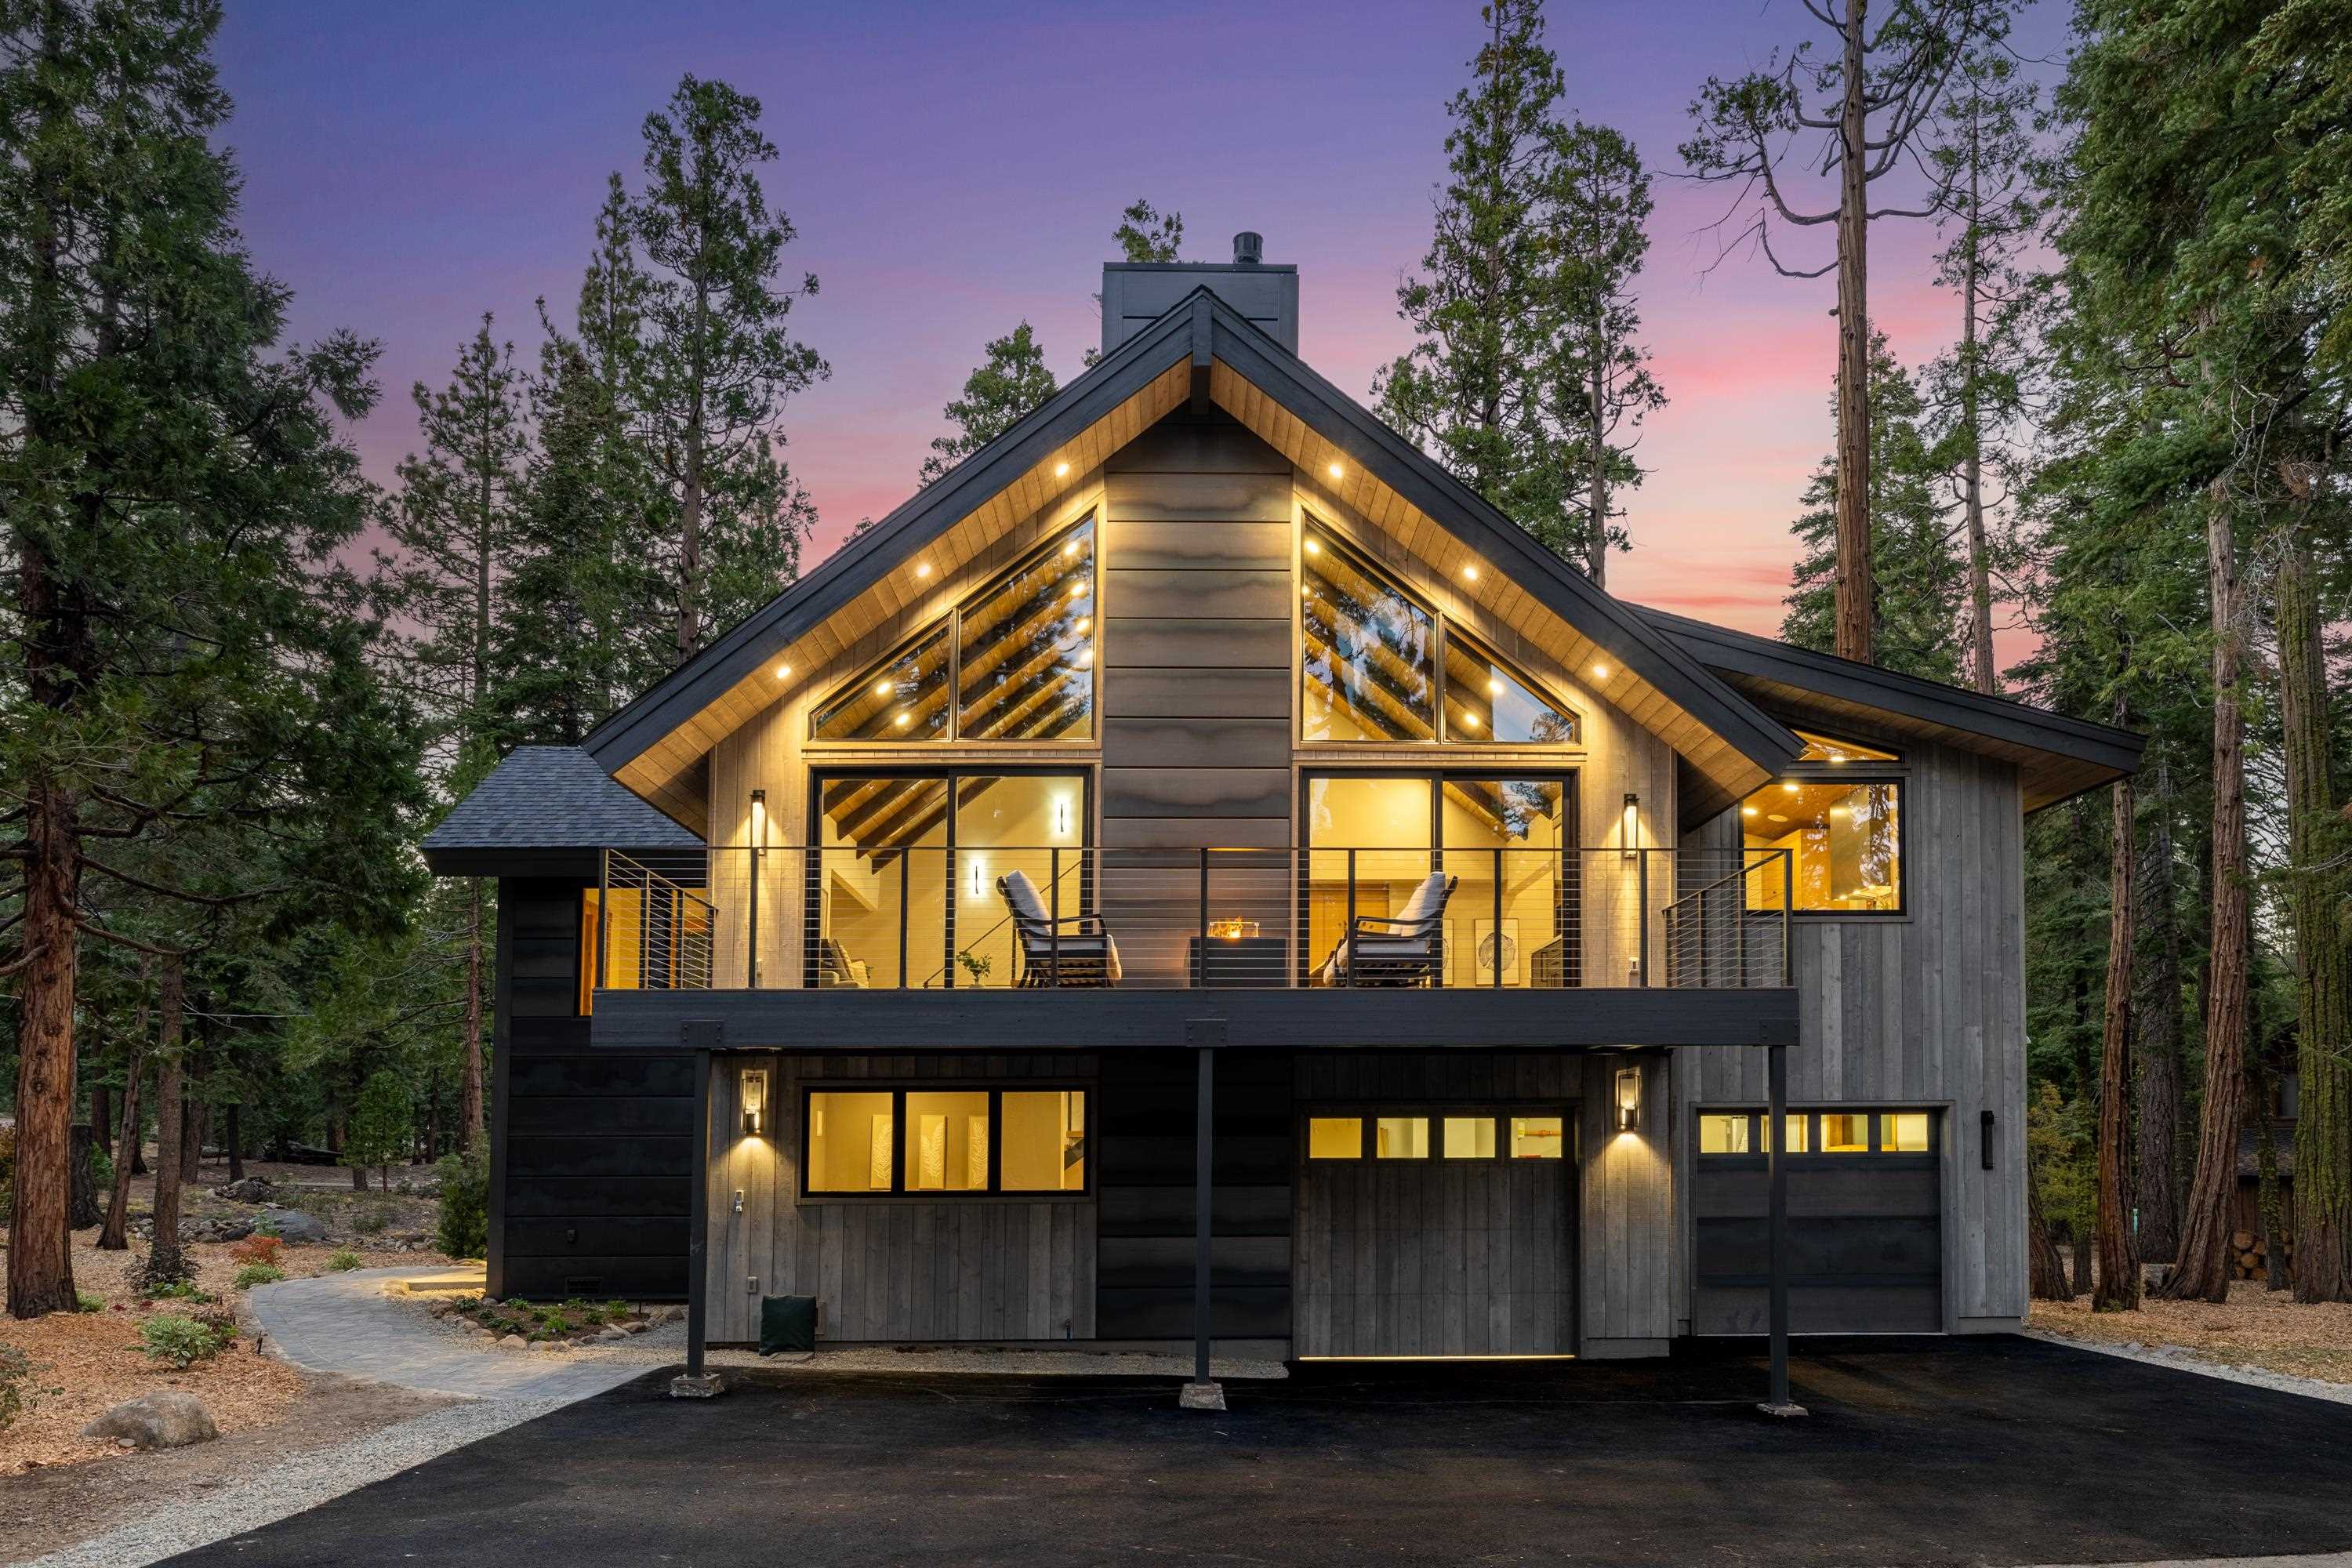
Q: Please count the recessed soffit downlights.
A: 6